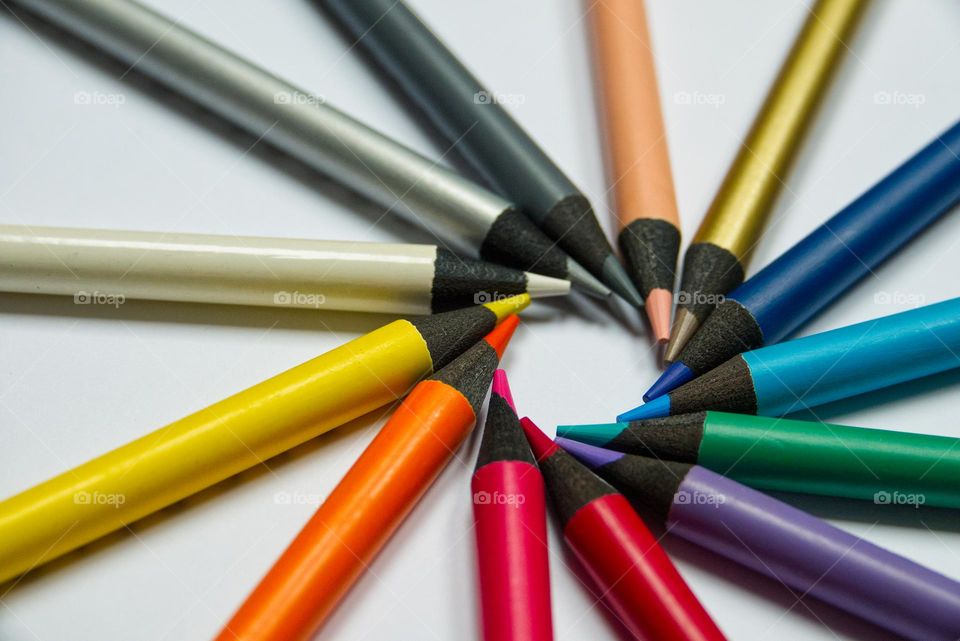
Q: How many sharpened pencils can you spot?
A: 13